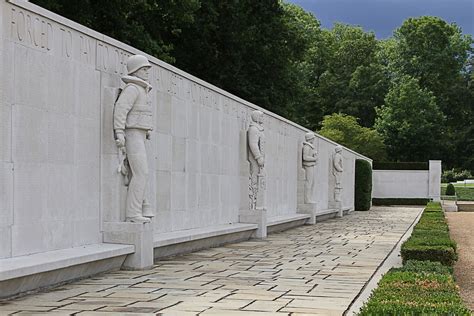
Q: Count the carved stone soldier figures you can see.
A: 4